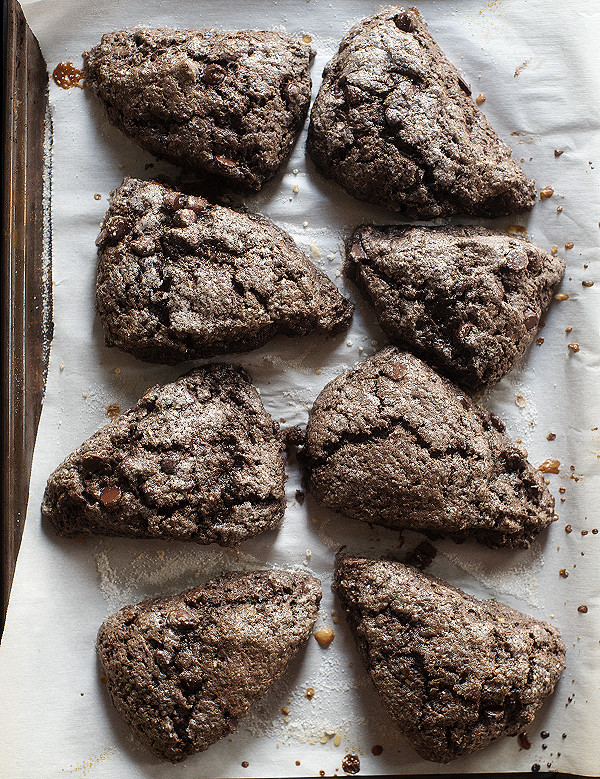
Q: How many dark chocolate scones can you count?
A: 8